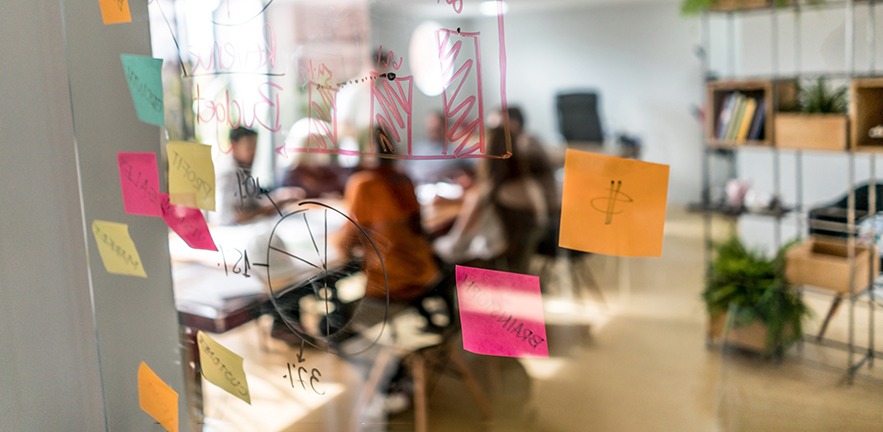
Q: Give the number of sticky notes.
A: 10